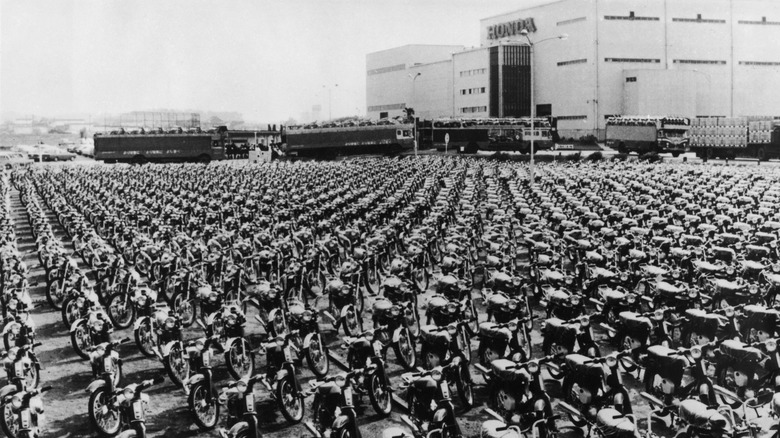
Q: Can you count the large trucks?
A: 5